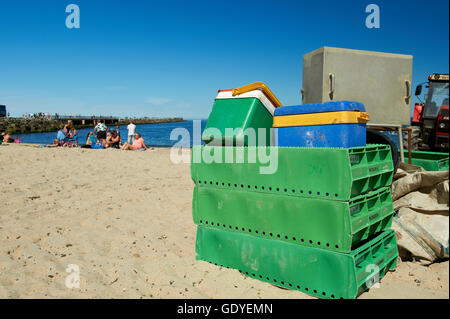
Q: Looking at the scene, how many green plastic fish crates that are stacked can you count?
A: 3